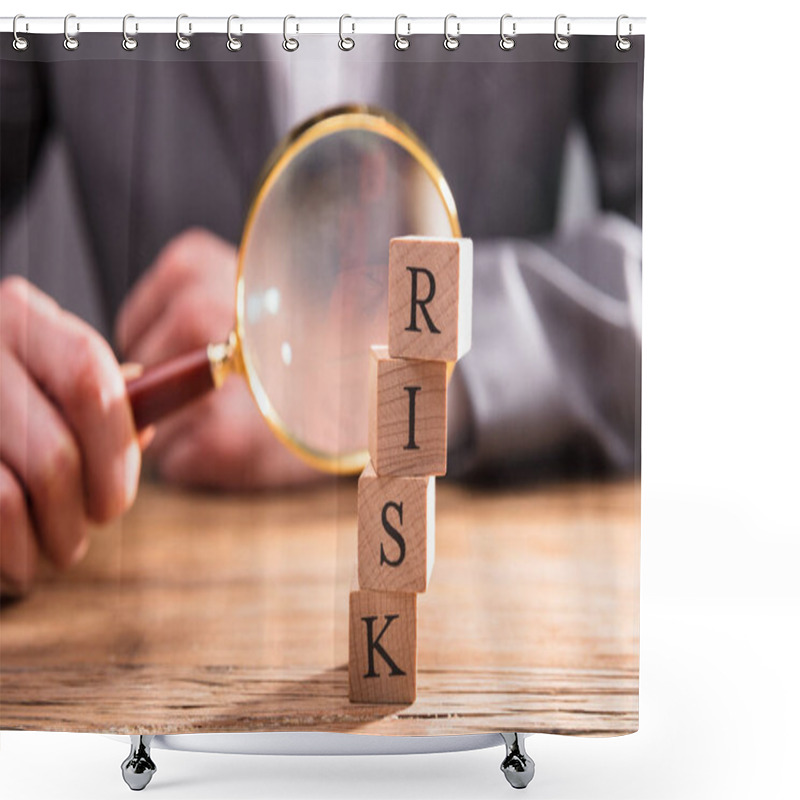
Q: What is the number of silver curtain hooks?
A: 12